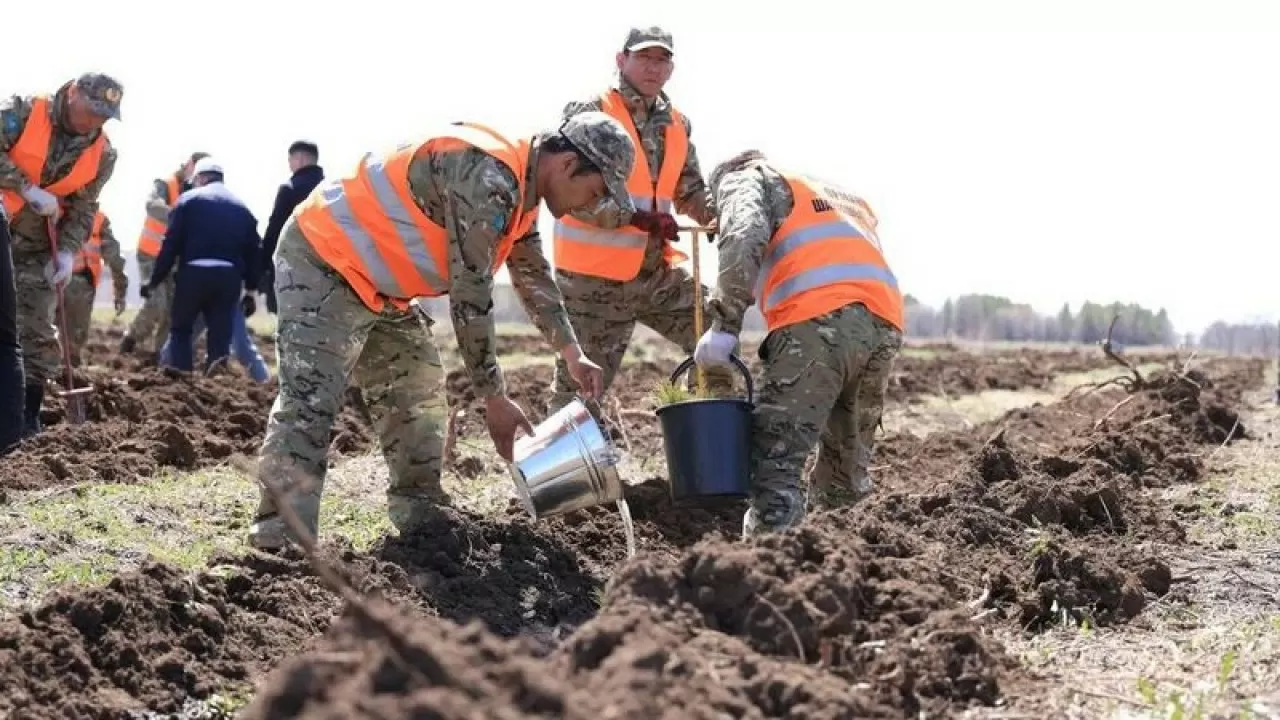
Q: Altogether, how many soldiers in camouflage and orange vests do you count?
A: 6